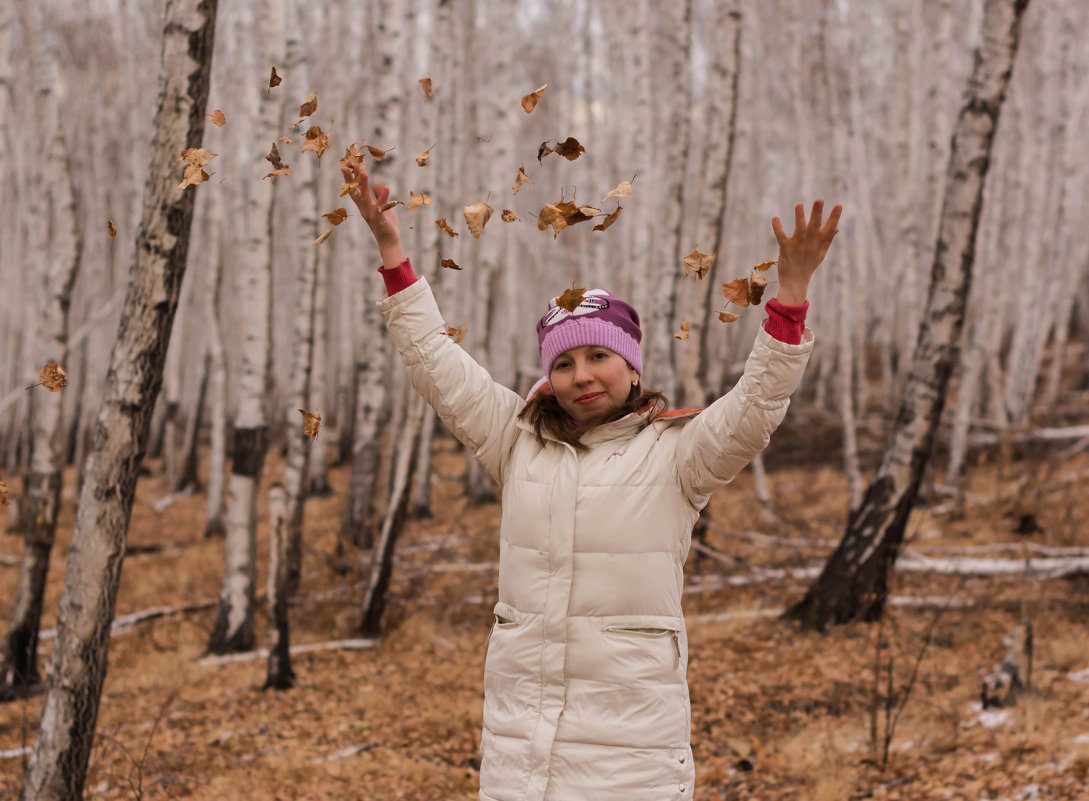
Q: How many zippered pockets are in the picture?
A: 2